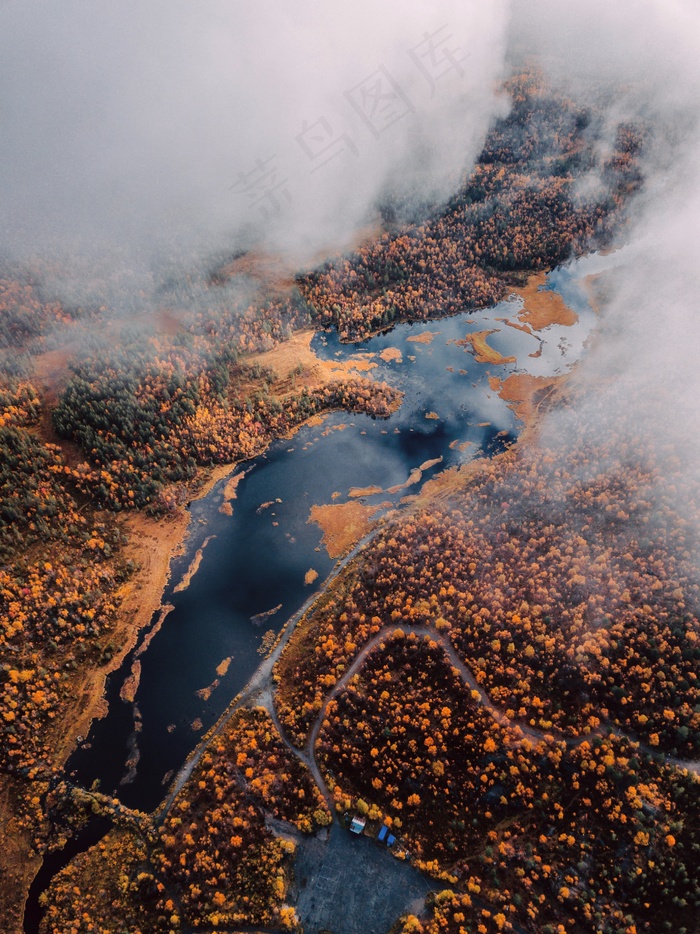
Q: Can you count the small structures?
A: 3